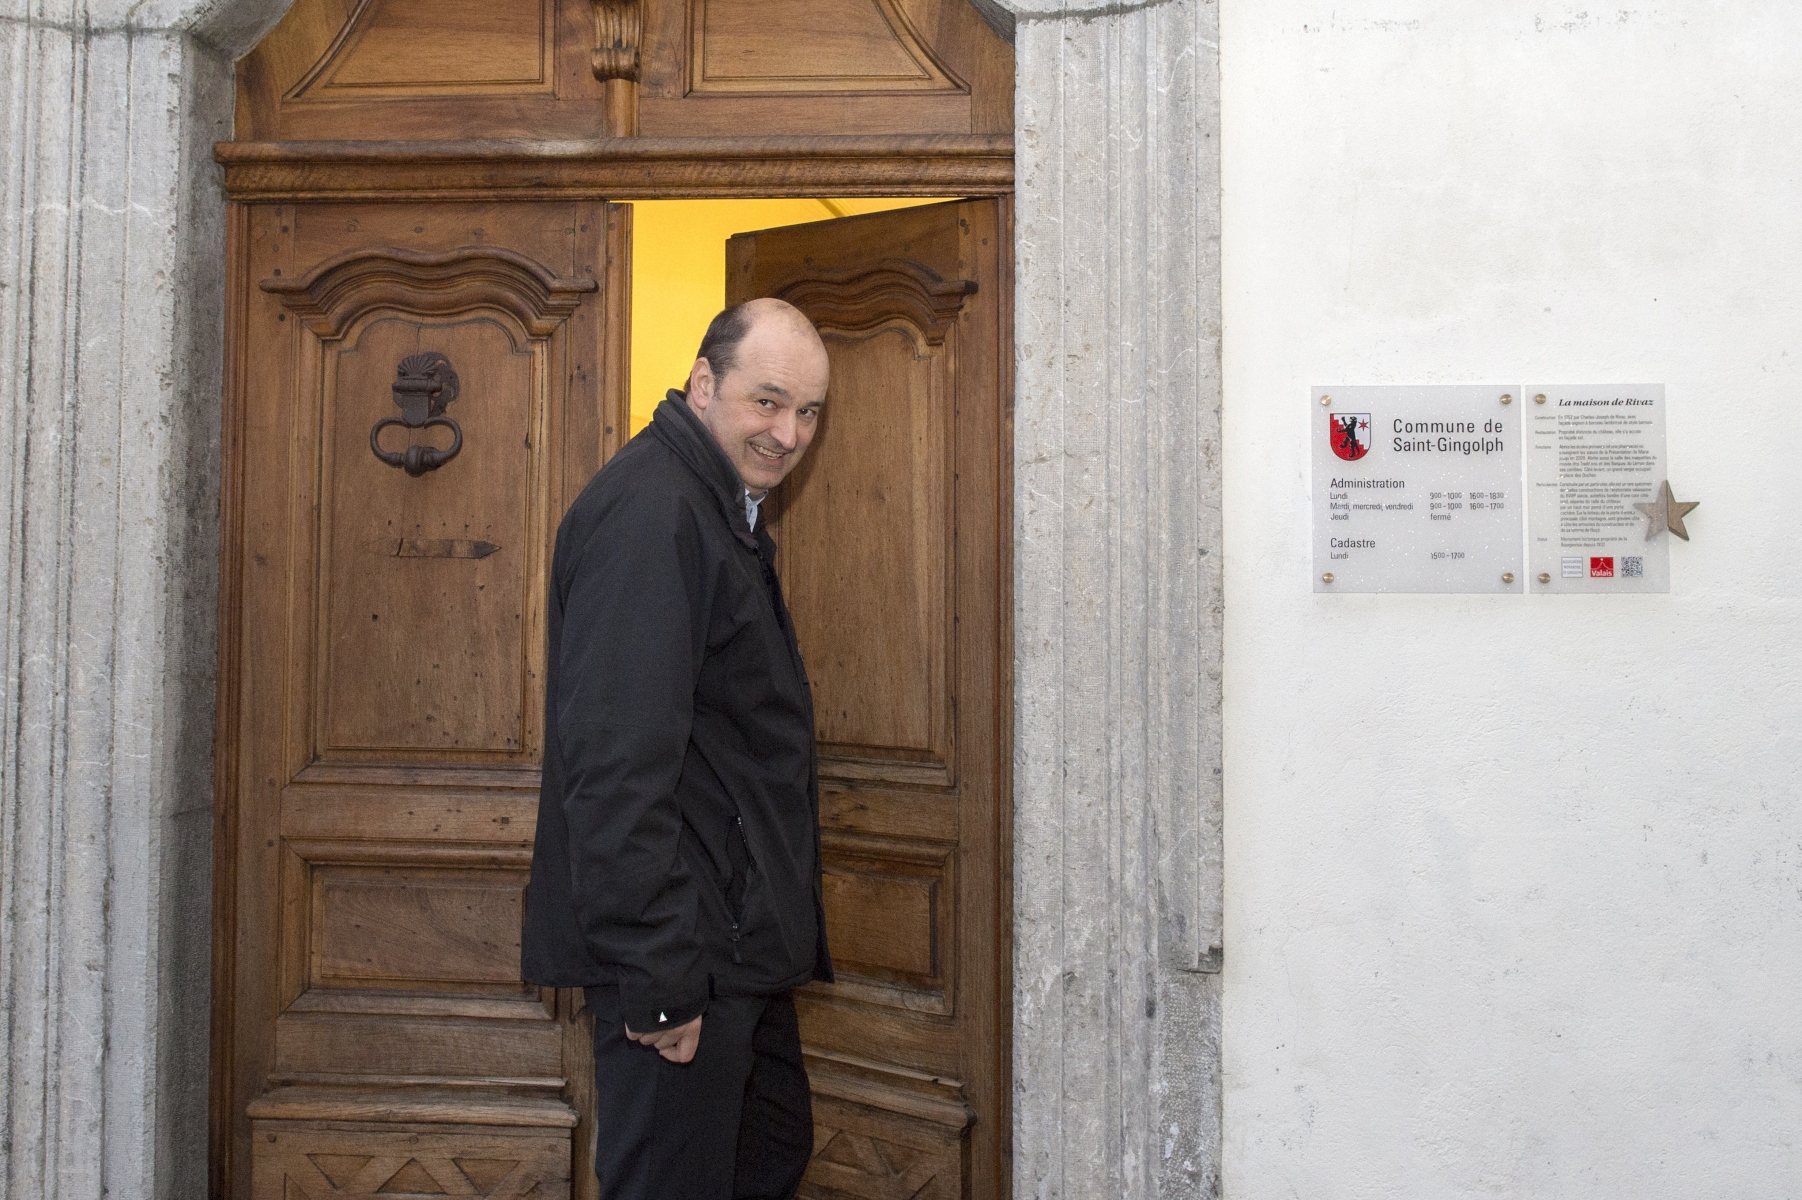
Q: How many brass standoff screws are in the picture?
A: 6